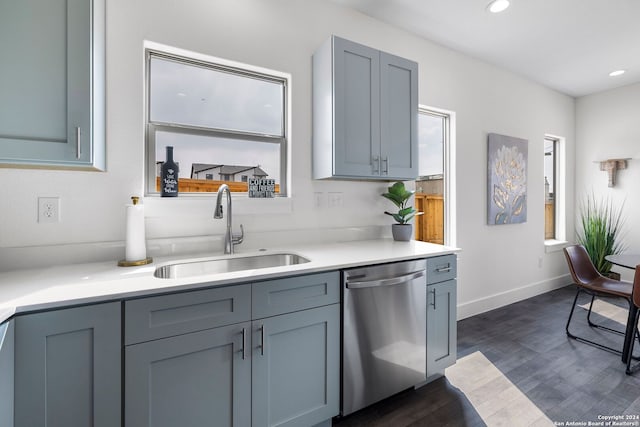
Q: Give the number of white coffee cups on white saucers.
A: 0